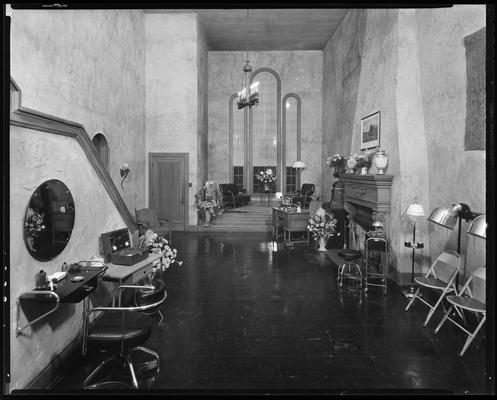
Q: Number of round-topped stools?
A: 1